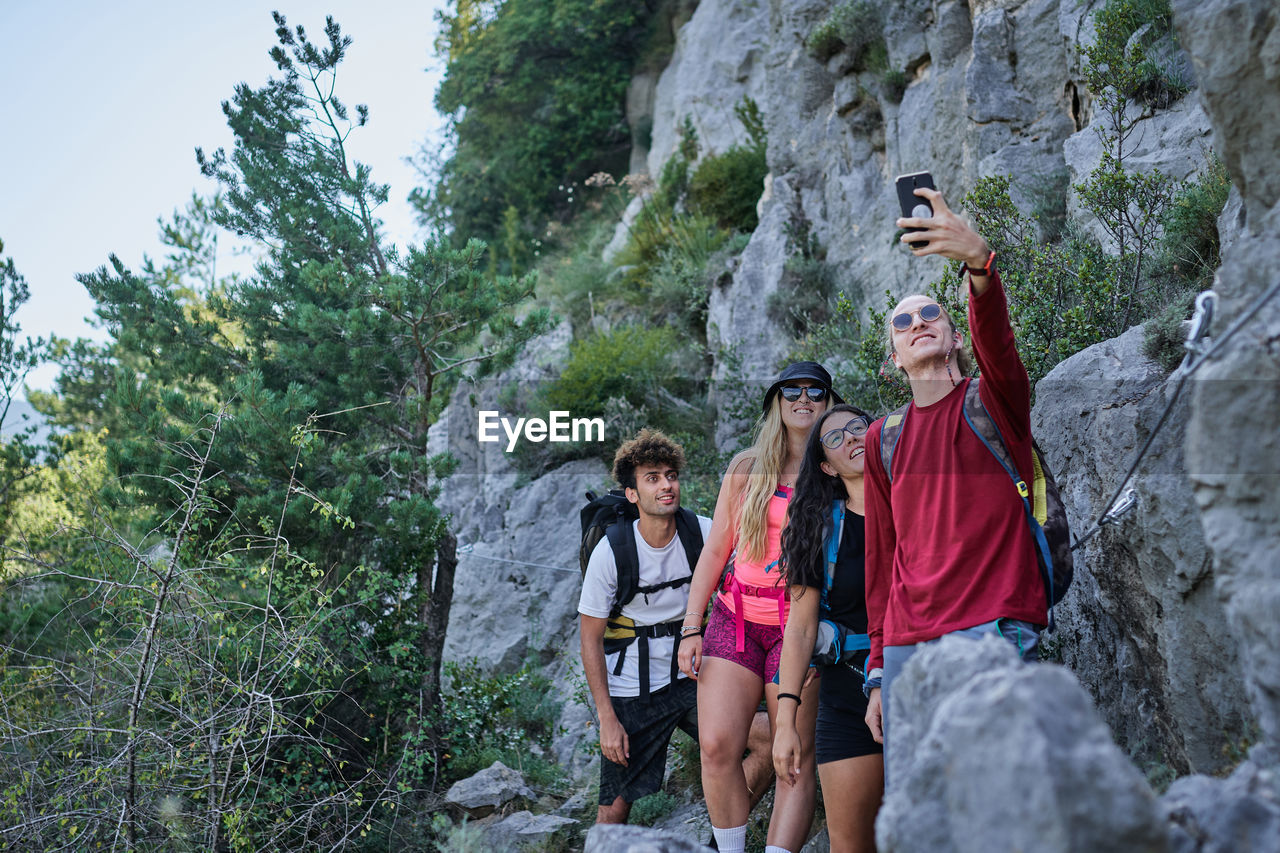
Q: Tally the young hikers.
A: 4